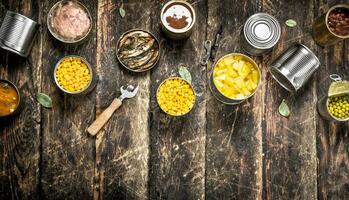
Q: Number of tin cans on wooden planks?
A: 12